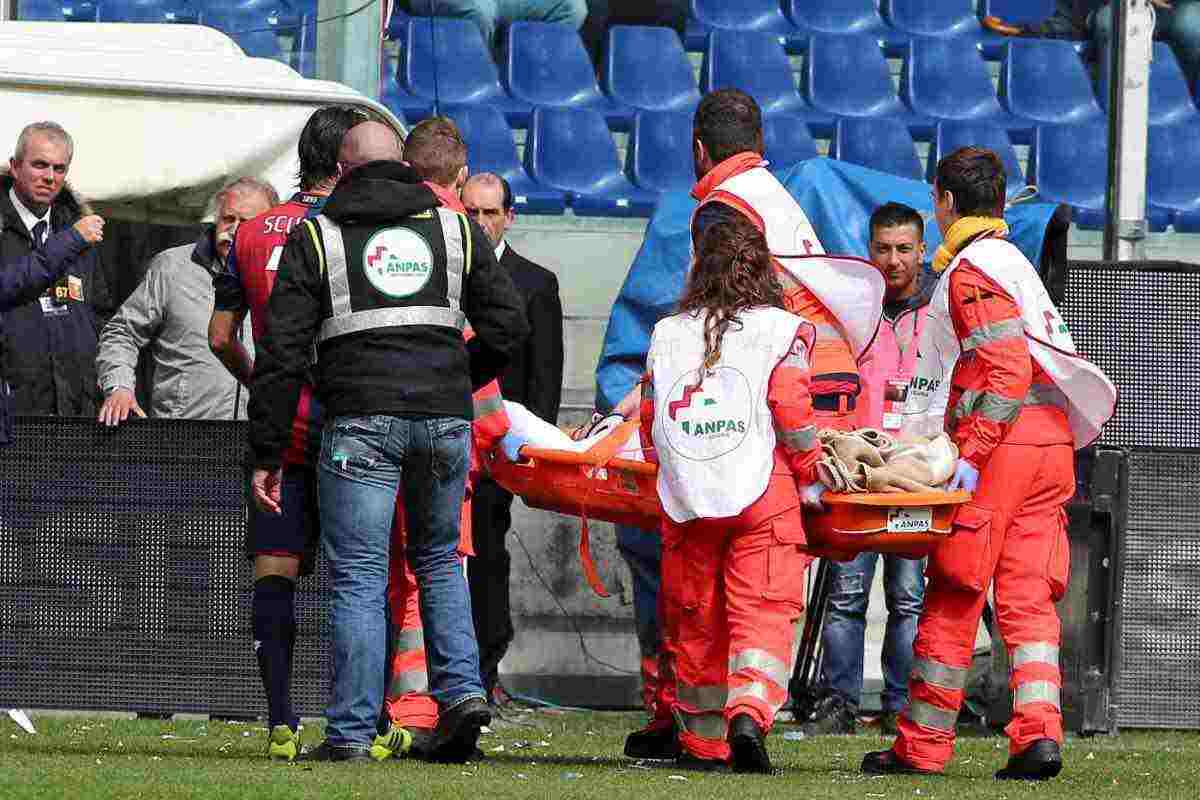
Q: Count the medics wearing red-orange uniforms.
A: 4